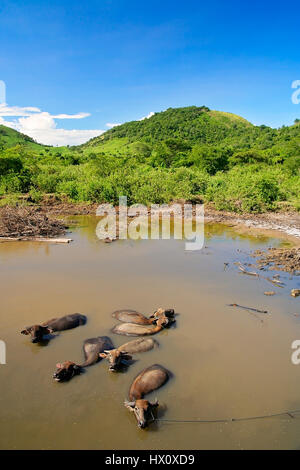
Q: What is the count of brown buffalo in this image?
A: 6